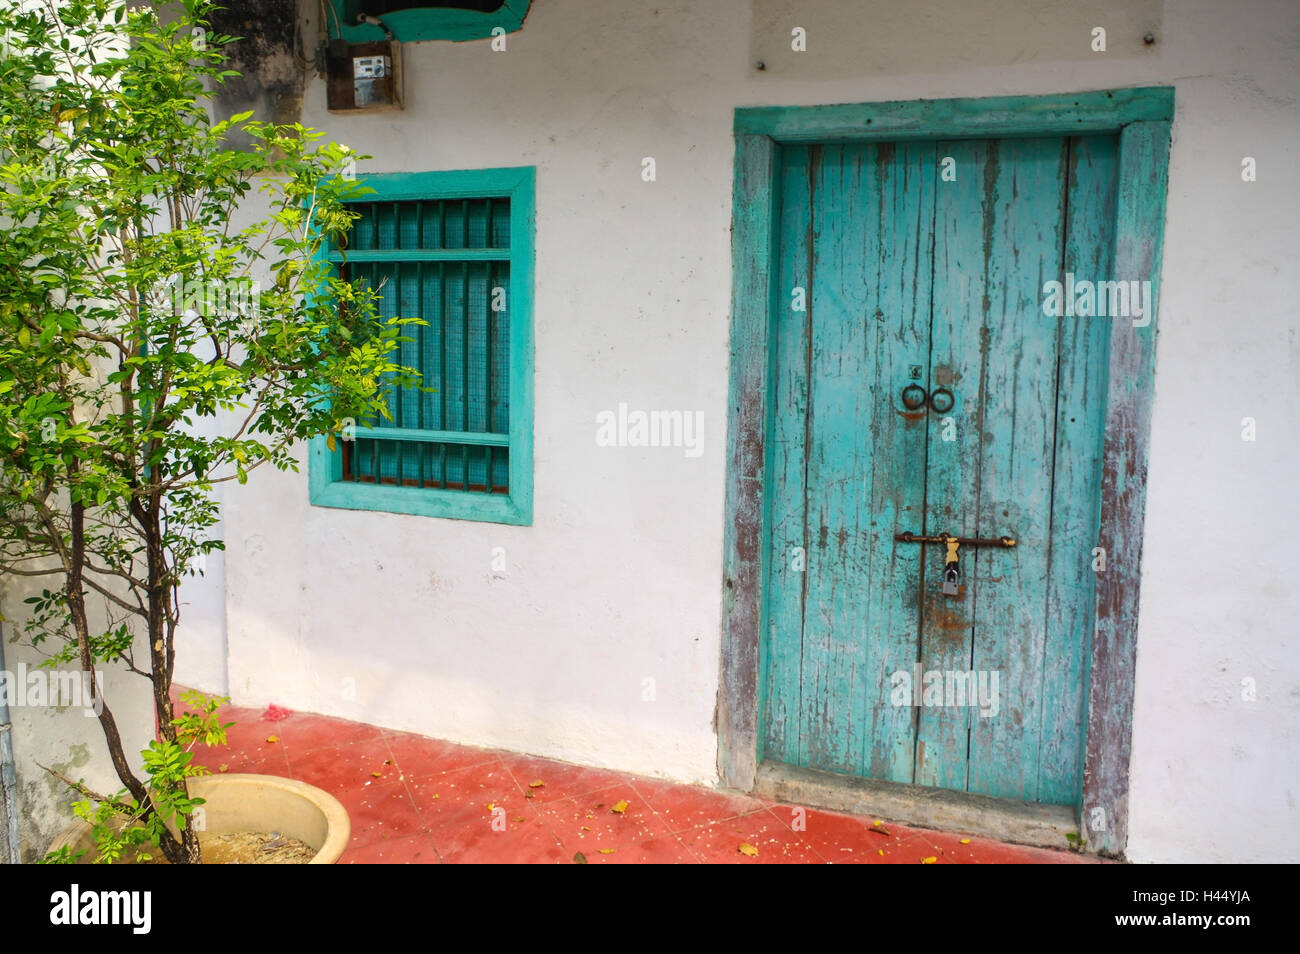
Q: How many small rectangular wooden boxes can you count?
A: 1